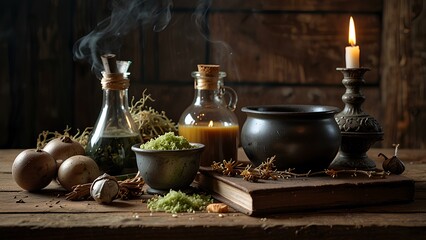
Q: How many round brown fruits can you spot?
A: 3